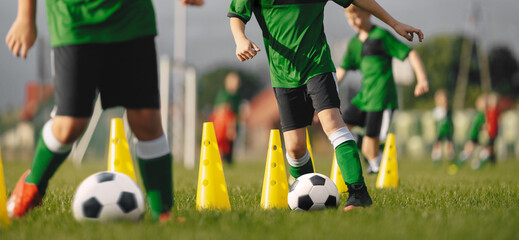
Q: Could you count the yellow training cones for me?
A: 7